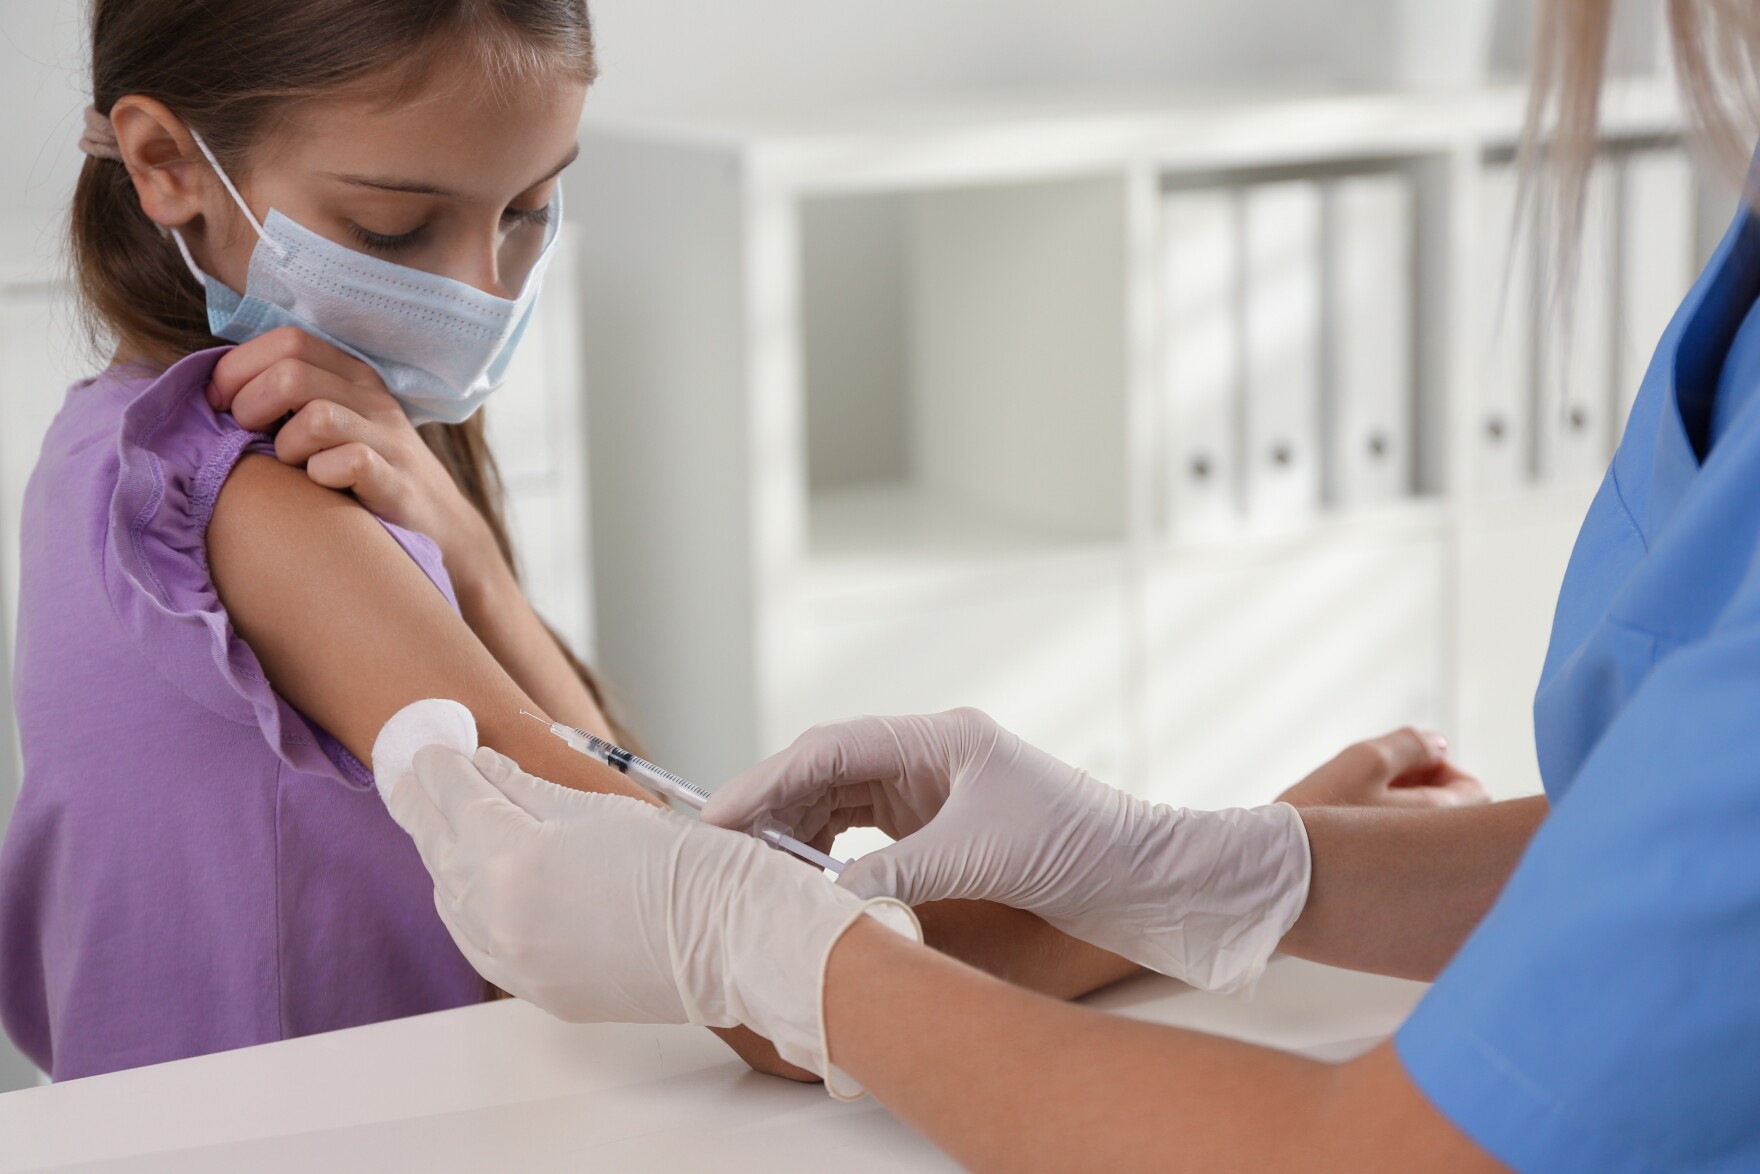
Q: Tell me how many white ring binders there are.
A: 6